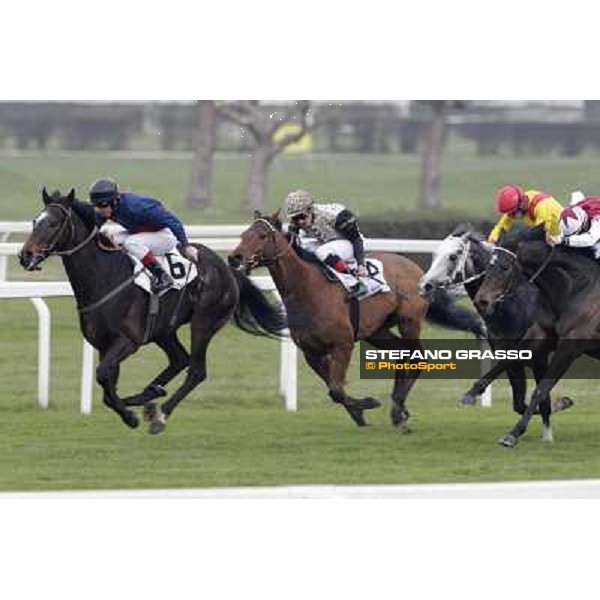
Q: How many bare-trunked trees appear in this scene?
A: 3